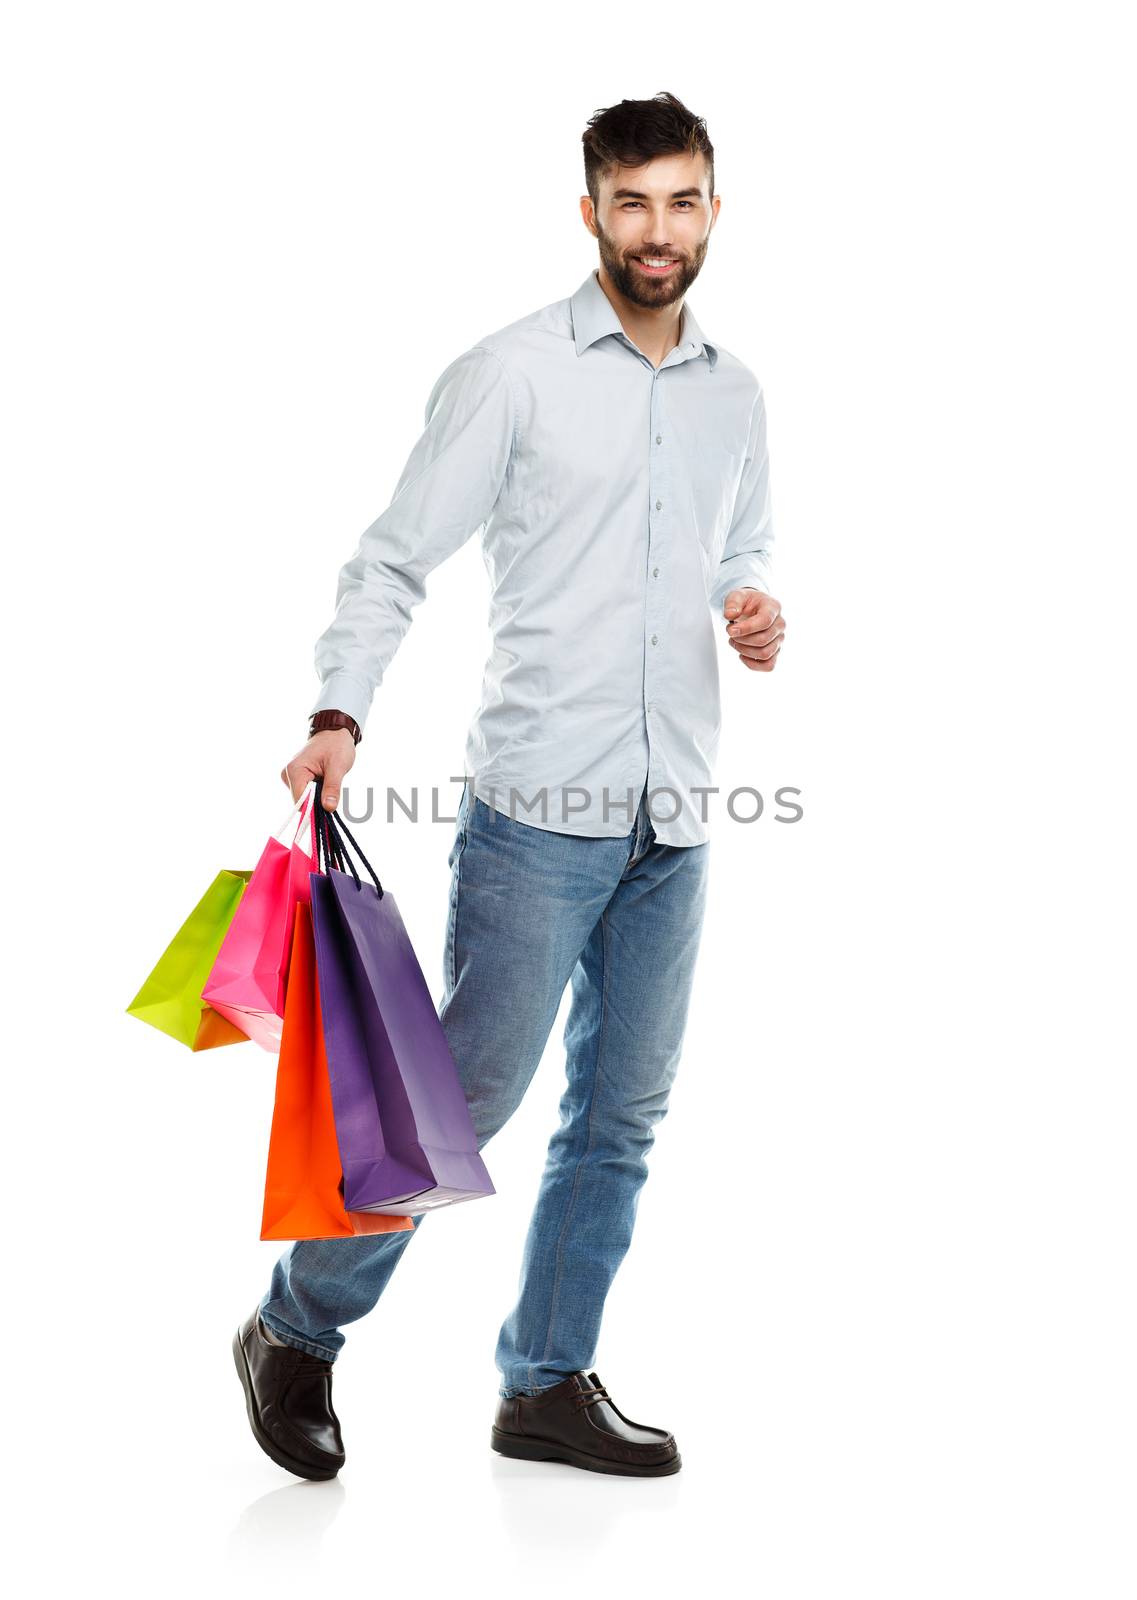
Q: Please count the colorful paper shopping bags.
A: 4